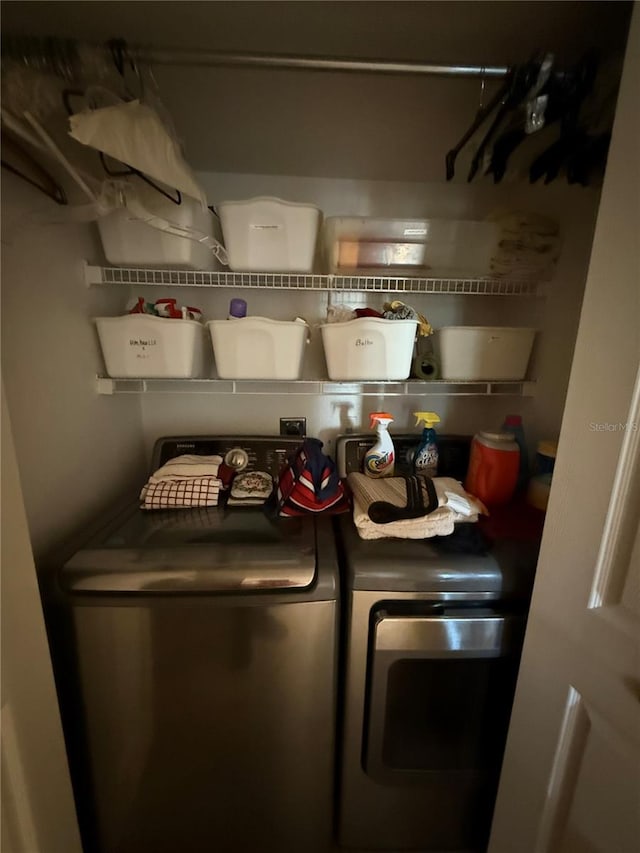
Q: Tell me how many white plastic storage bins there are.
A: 6